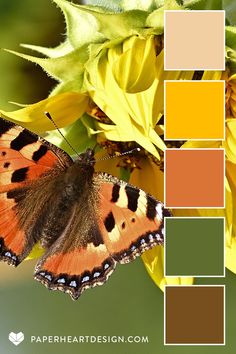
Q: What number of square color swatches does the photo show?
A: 5